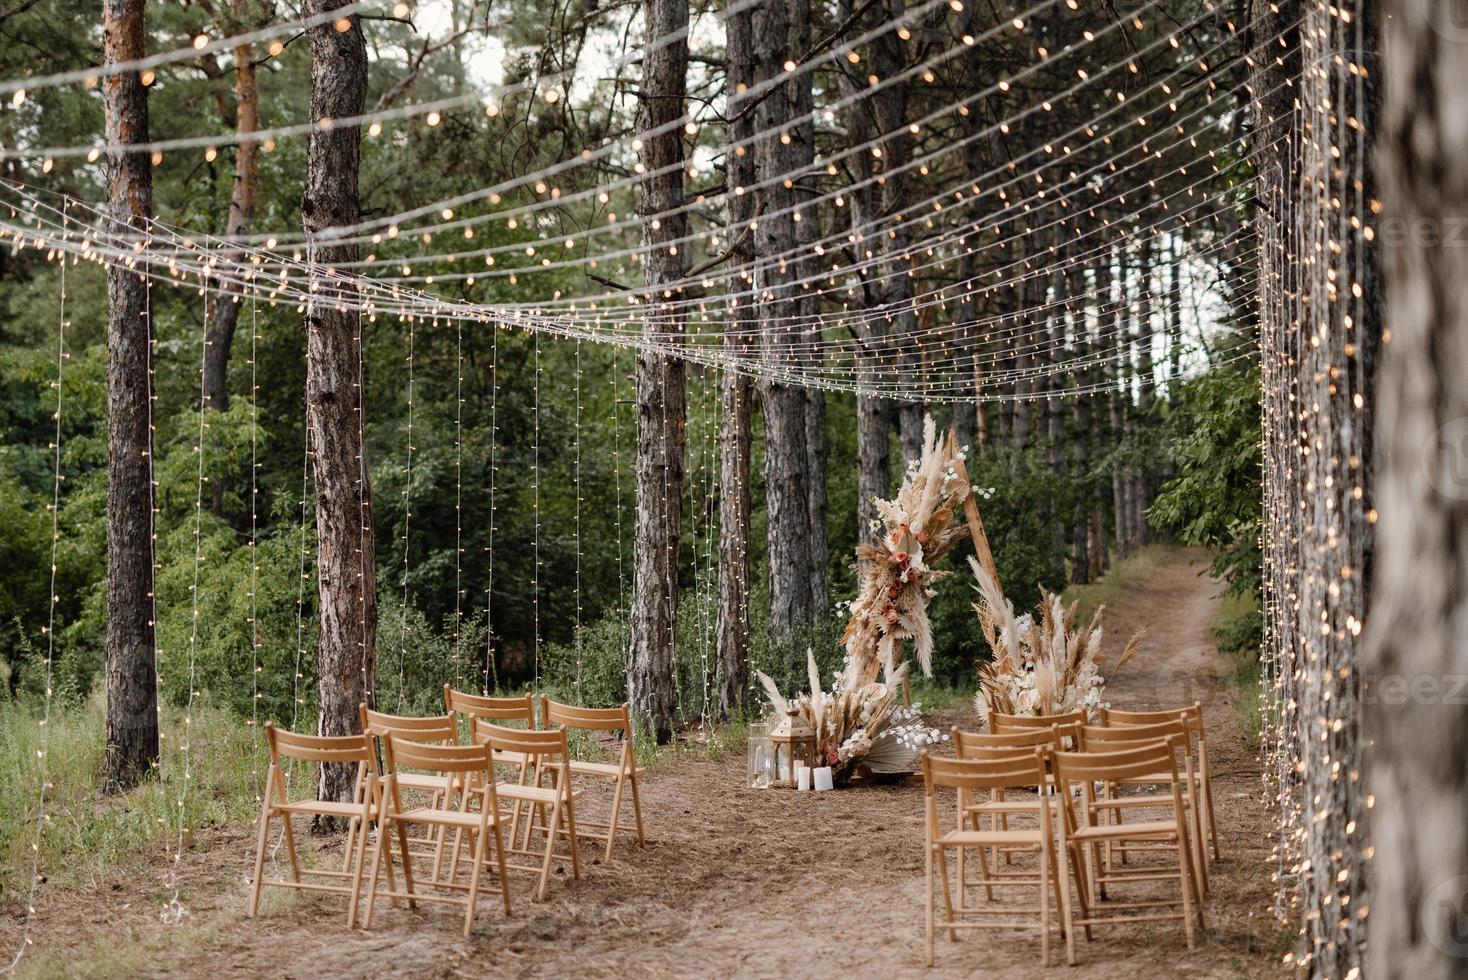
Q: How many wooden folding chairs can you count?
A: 12